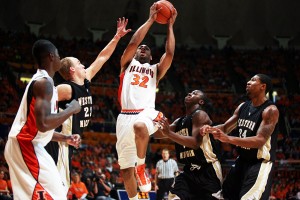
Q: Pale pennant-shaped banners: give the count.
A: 5